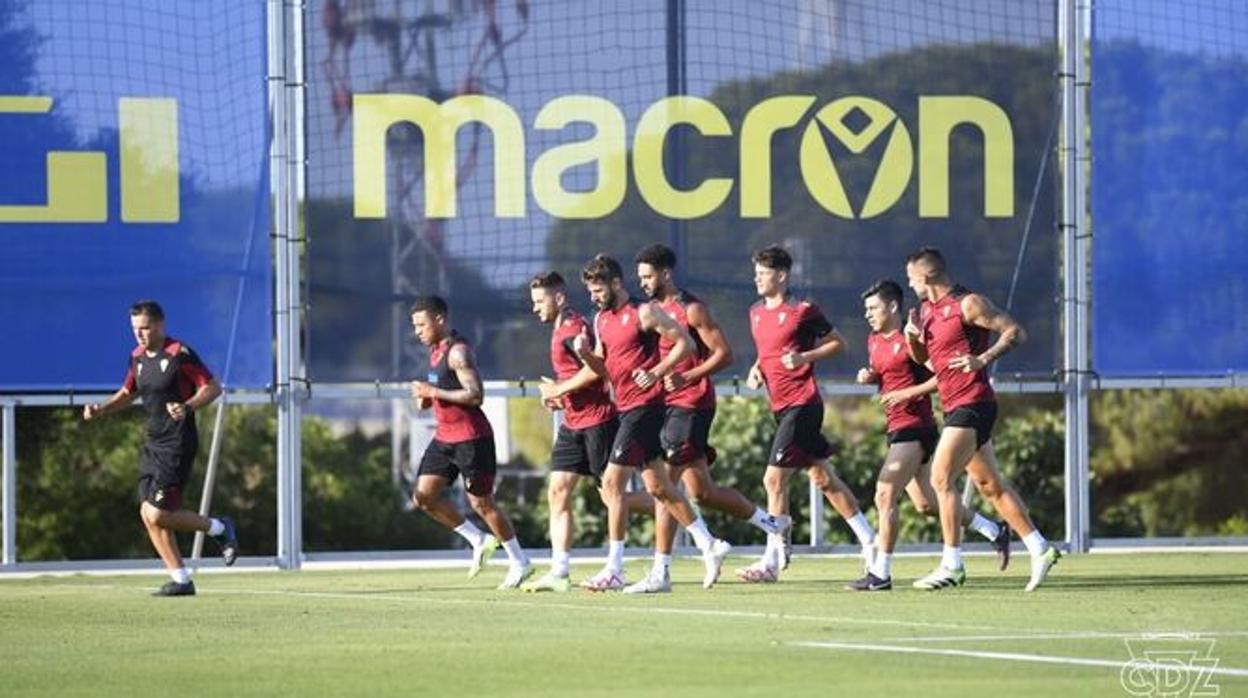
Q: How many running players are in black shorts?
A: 8